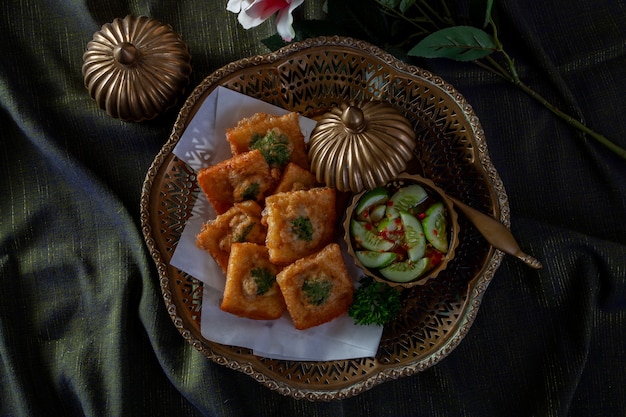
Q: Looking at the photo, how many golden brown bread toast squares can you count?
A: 7